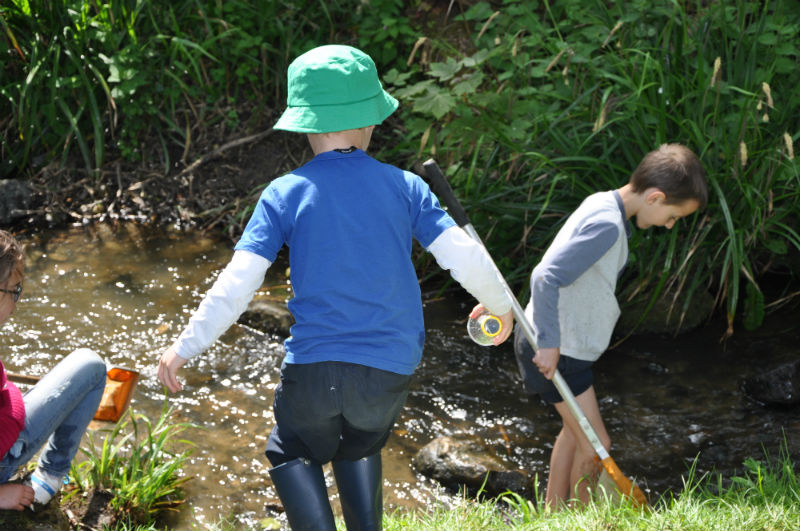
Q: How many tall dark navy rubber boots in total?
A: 2